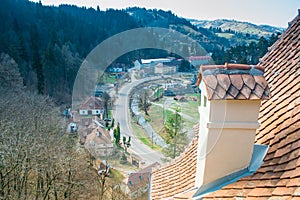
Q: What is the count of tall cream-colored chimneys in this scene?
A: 1